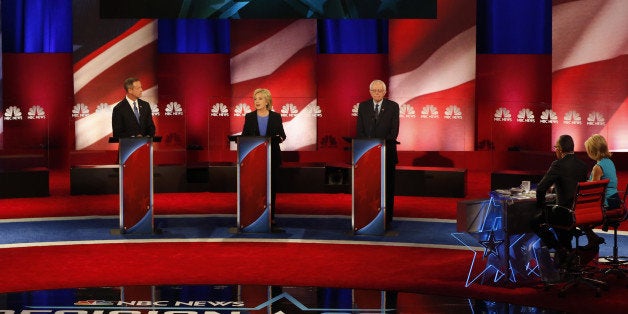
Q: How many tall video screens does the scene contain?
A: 4